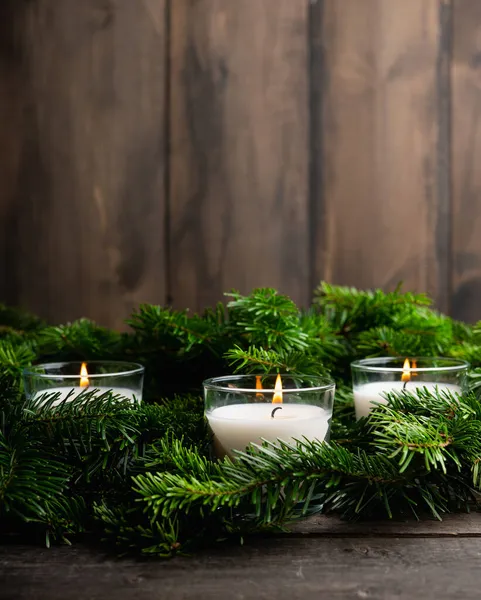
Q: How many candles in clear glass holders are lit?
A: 3